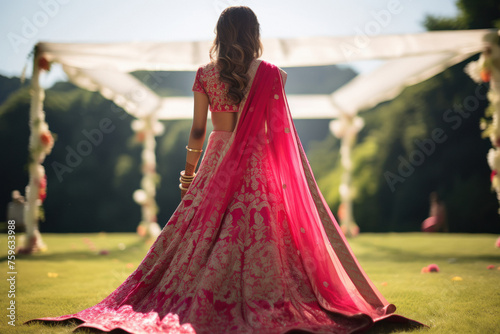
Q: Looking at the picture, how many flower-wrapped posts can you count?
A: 4